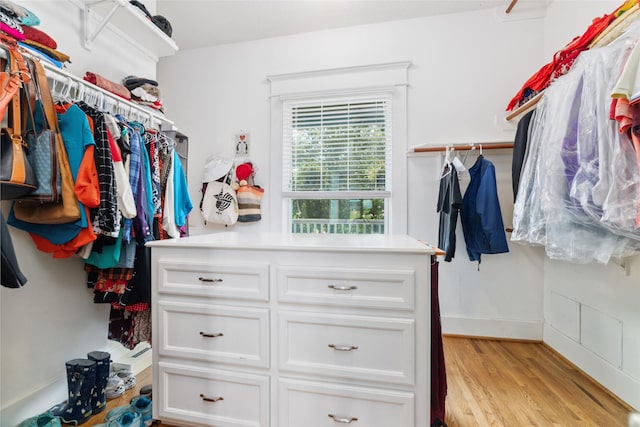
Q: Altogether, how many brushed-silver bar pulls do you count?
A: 6